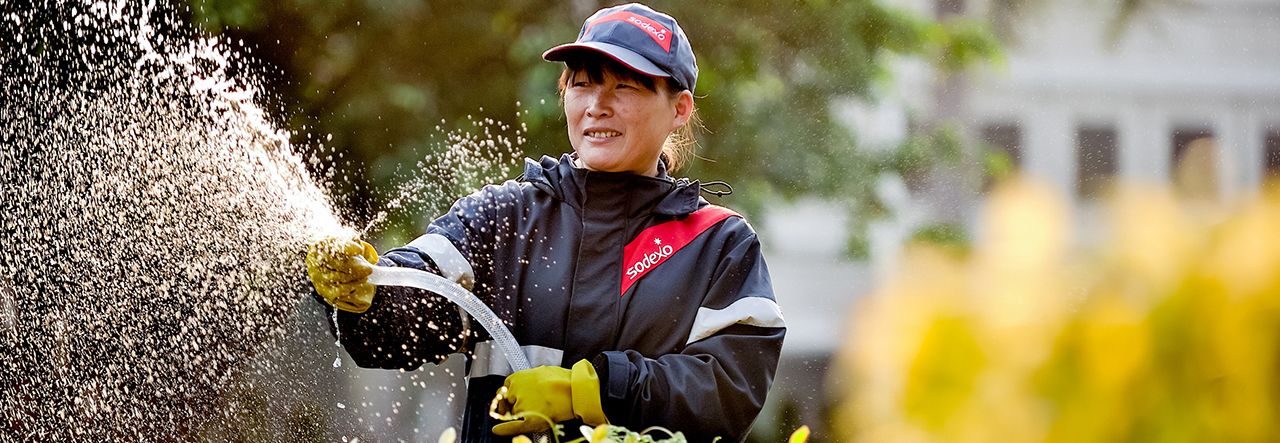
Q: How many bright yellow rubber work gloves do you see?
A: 2